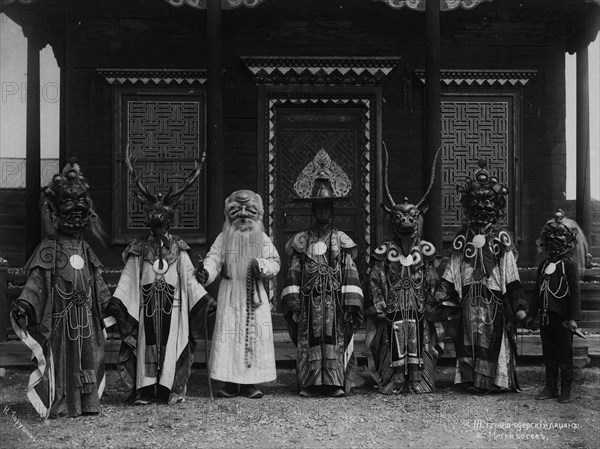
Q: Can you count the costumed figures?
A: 7